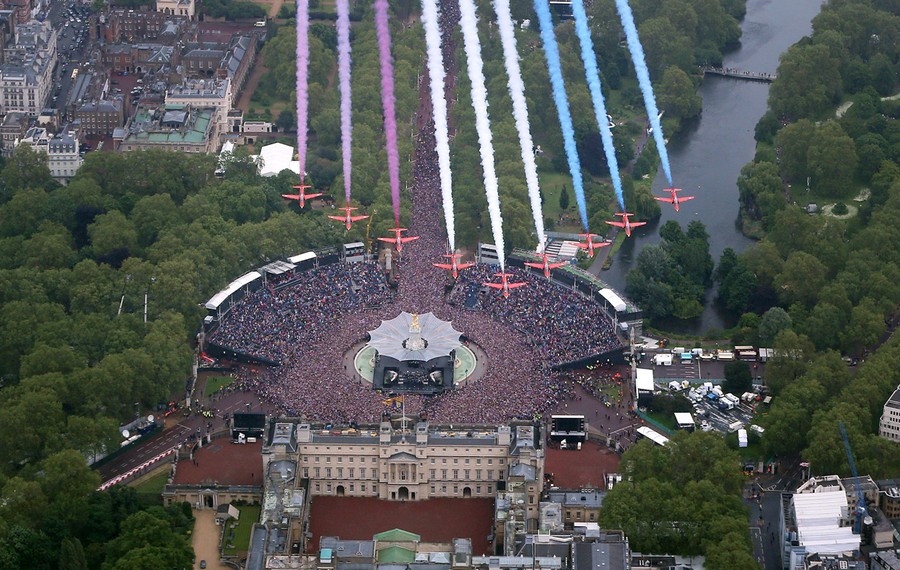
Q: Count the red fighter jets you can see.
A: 9